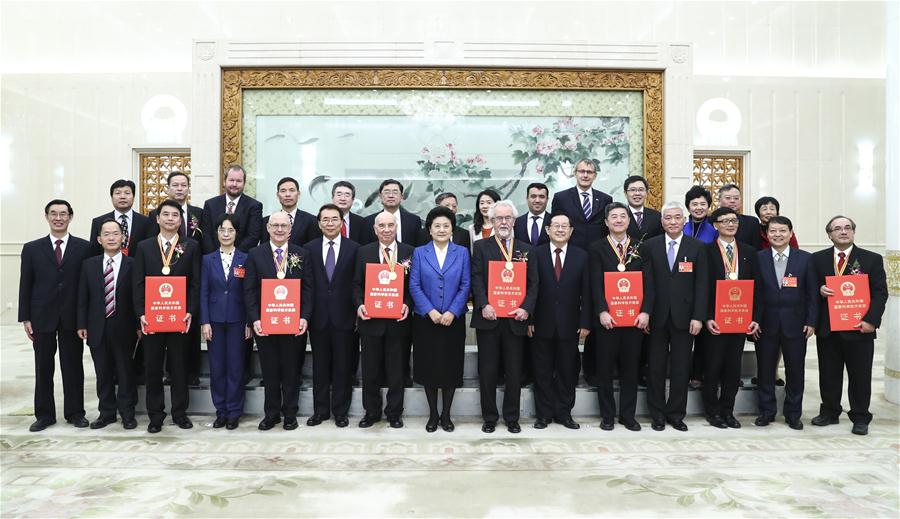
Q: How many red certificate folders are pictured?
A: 7